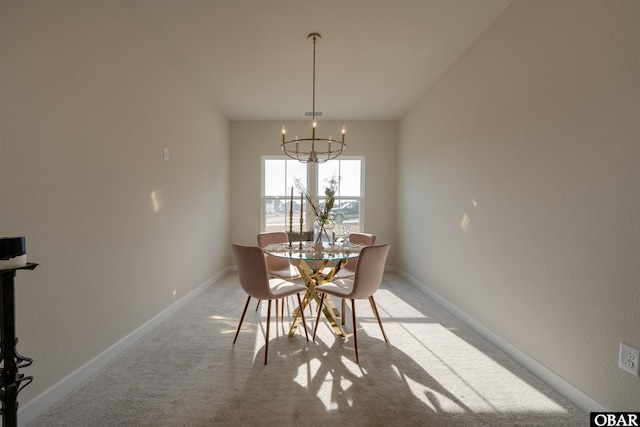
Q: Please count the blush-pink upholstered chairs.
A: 4